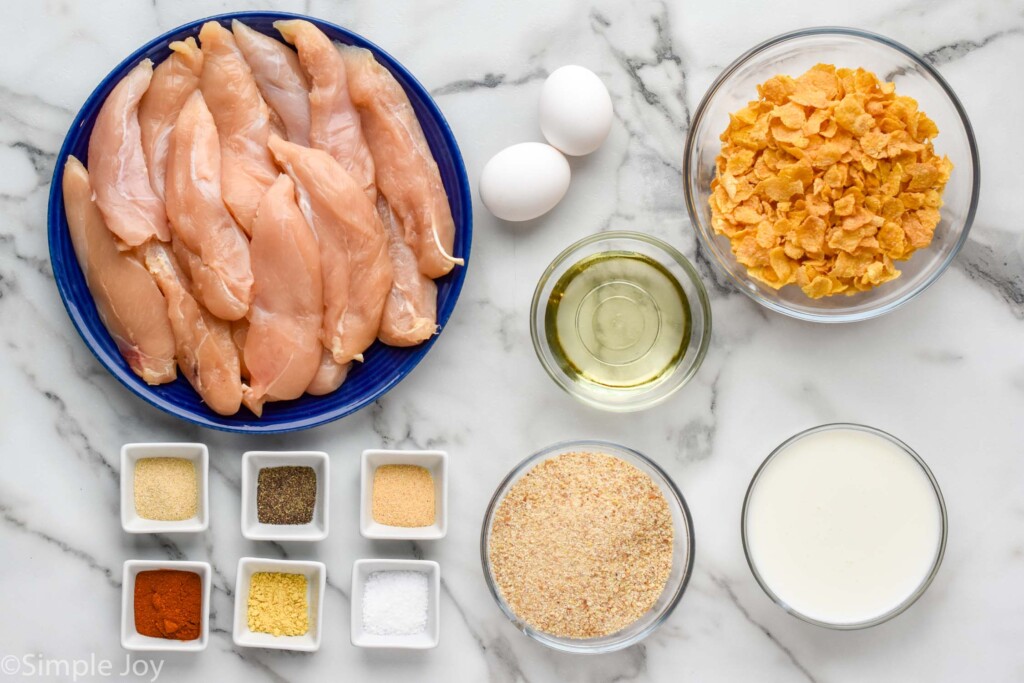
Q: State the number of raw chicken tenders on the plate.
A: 13